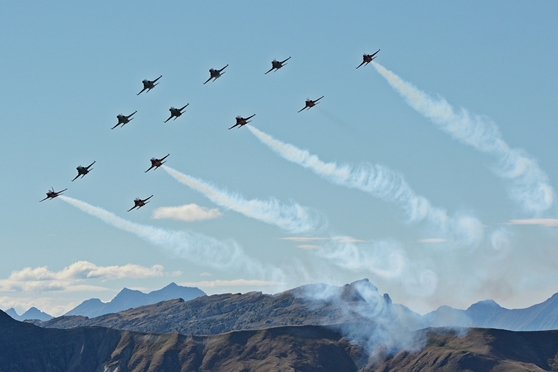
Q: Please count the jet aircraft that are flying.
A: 12